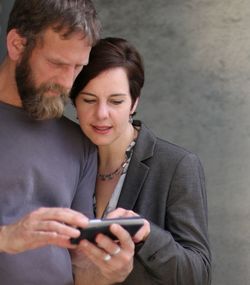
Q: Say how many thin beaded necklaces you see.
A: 1